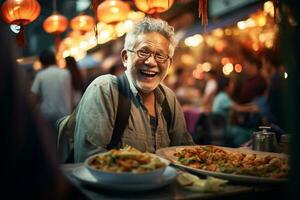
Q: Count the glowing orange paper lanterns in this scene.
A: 5